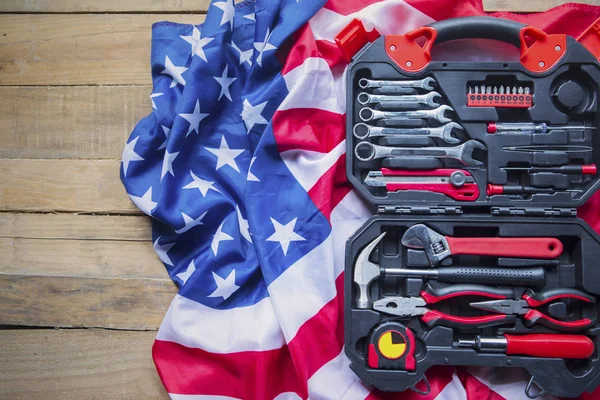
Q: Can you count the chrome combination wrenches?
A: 5